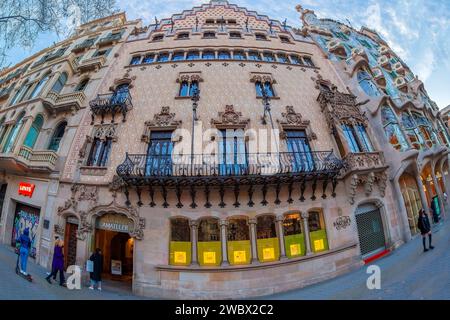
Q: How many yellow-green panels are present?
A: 6